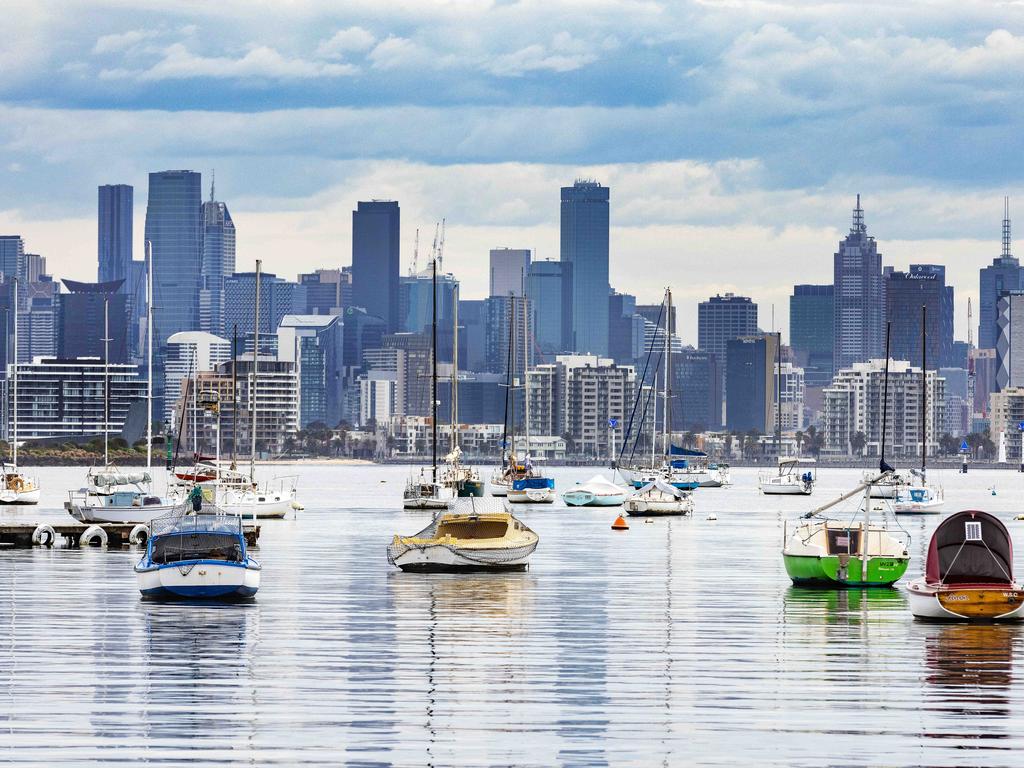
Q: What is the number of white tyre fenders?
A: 3